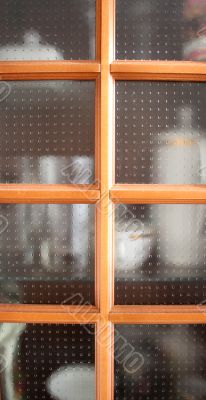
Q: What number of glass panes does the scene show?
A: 8